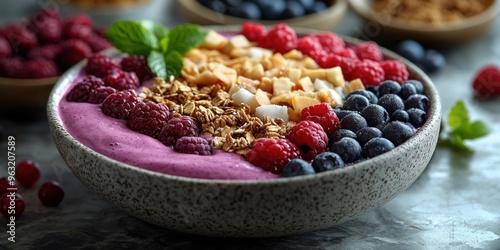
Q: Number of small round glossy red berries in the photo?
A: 4